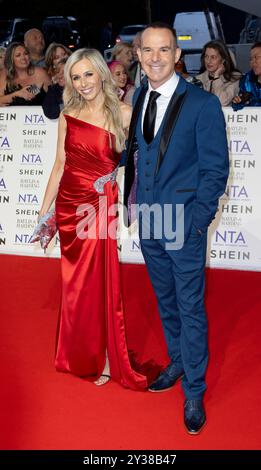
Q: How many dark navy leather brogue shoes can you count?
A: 2